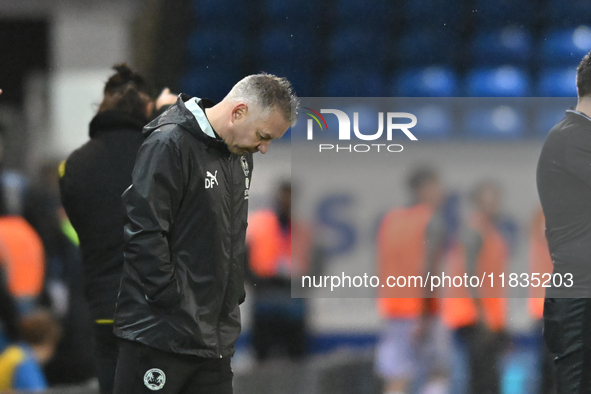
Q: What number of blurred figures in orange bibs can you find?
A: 5